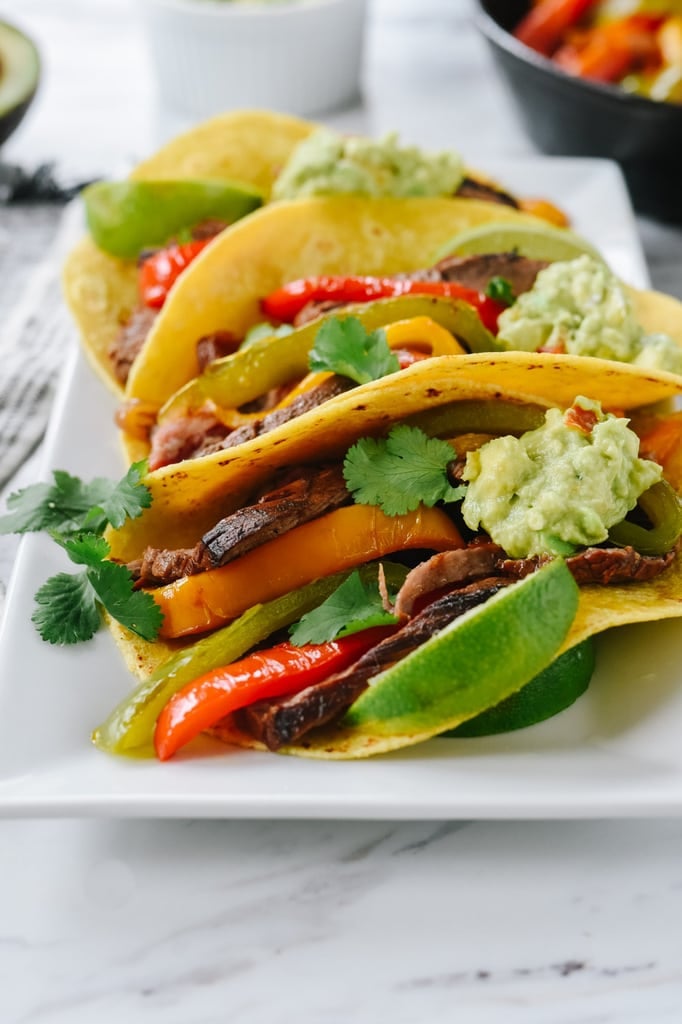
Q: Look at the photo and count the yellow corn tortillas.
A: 3